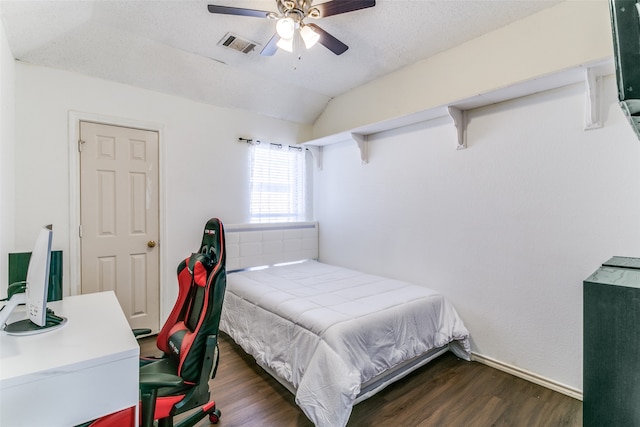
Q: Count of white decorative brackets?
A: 4